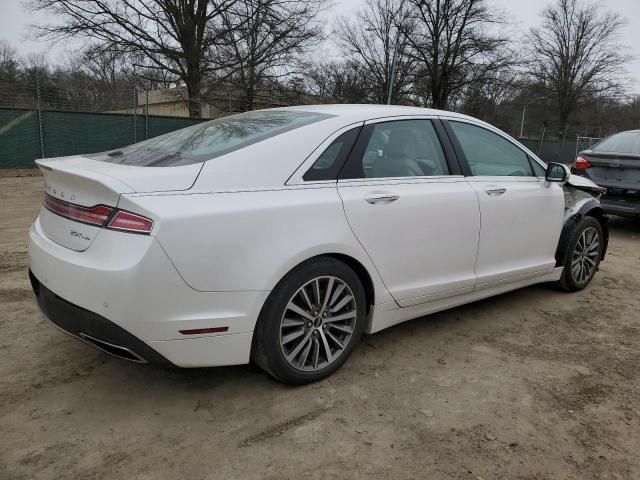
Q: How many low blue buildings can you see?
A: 0